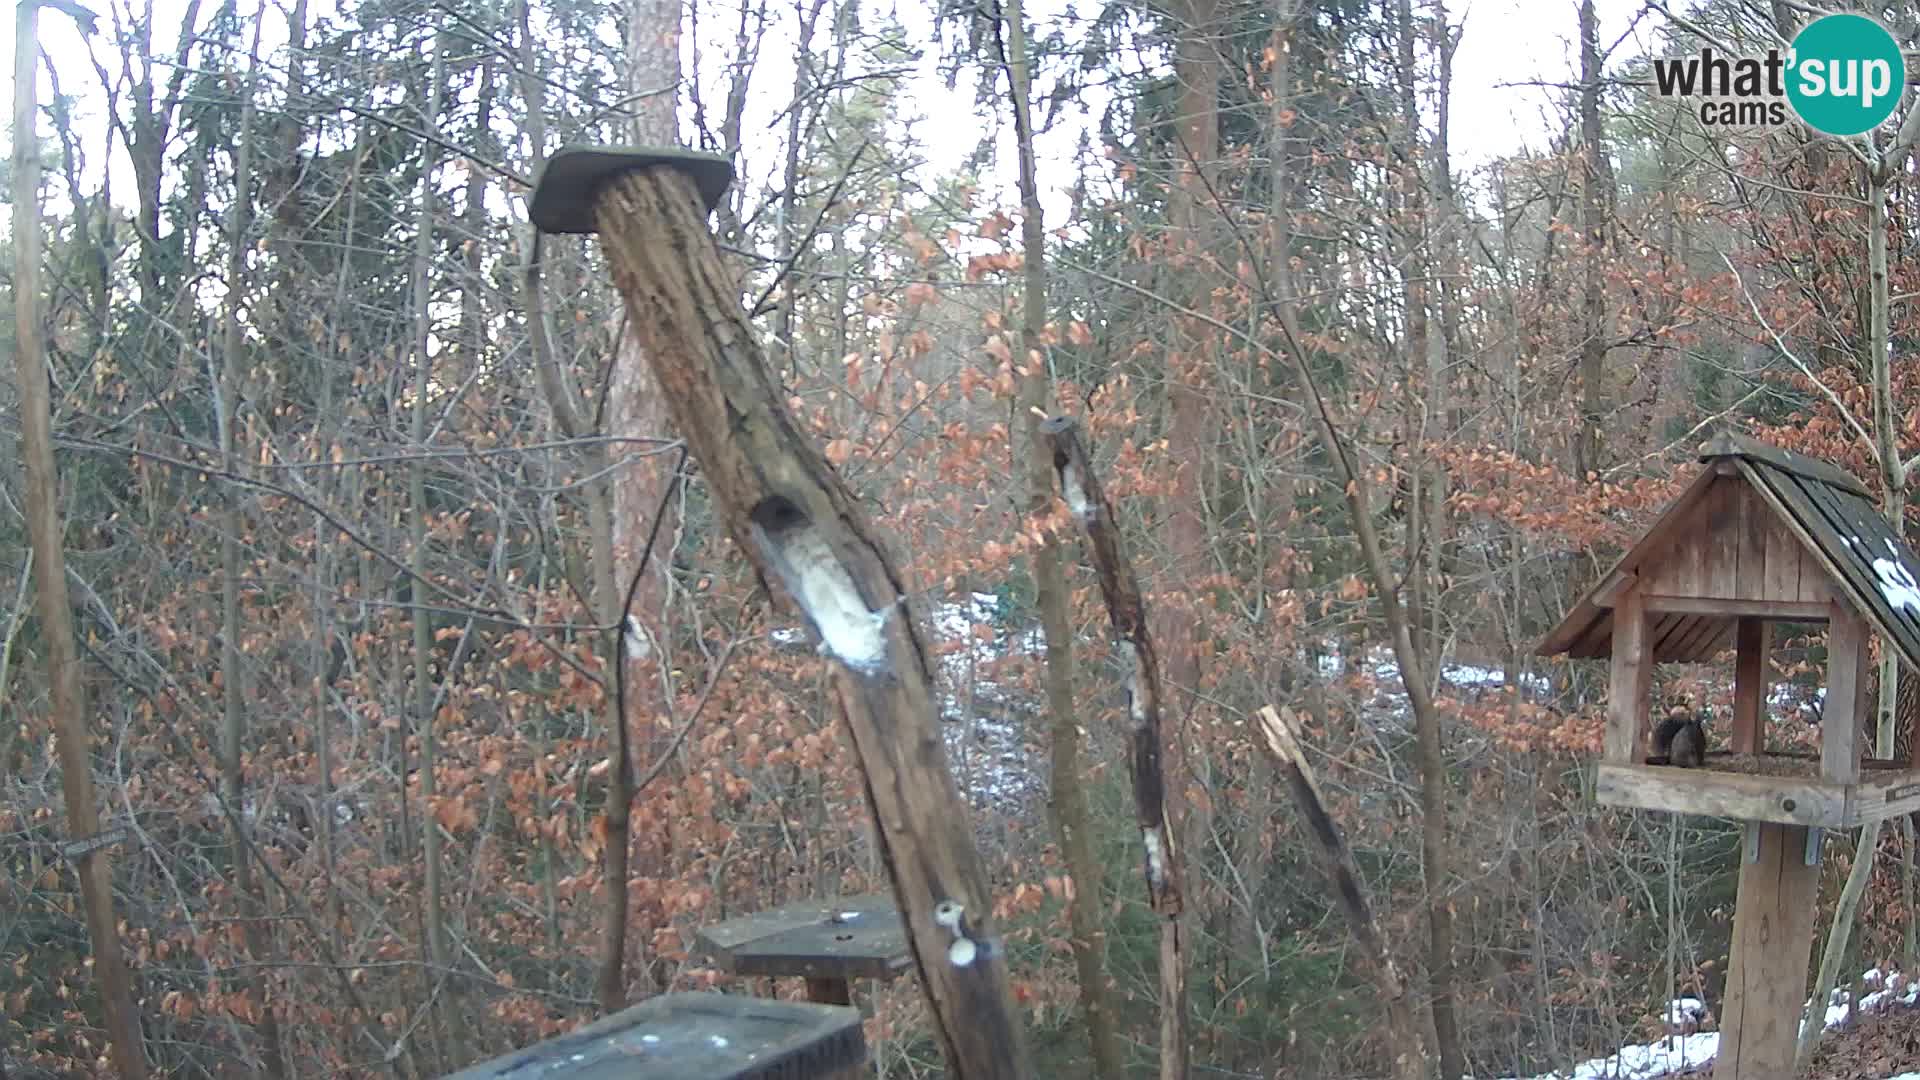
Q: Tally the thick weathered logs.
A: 1